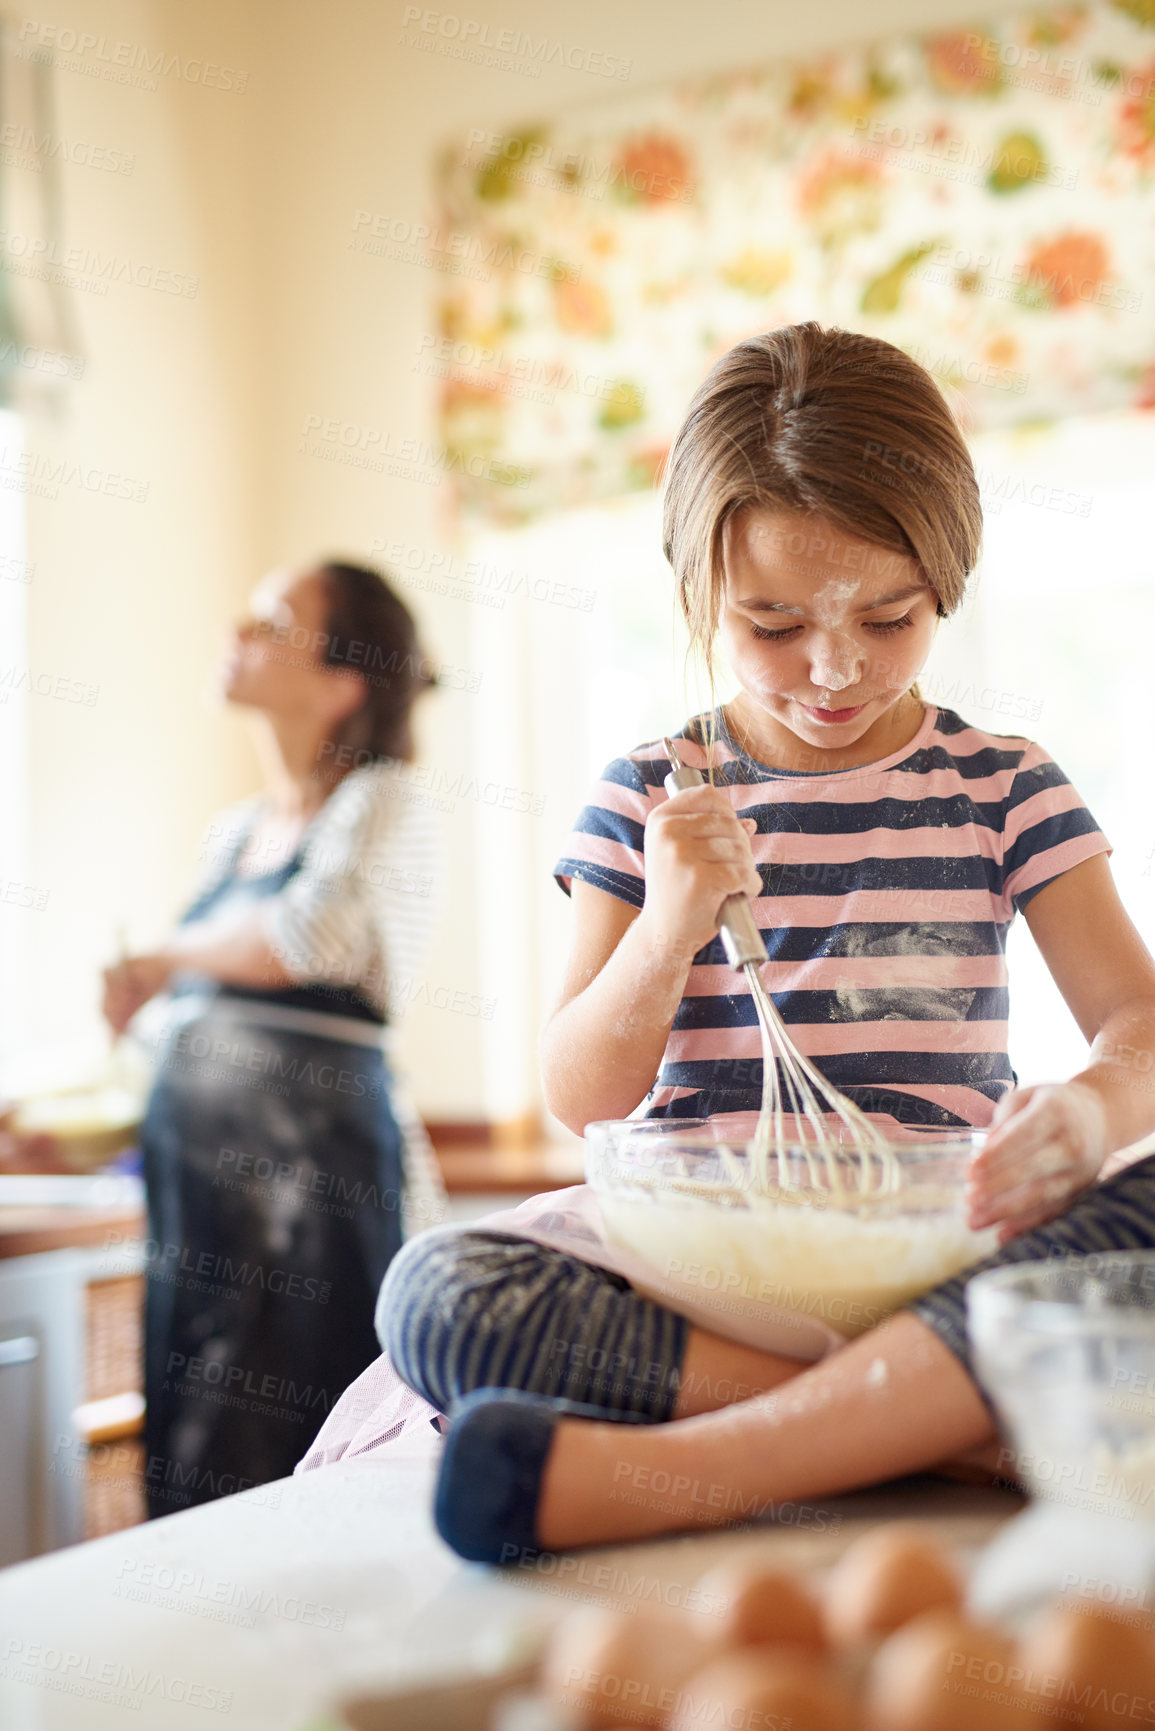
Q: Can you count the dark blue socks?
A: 1